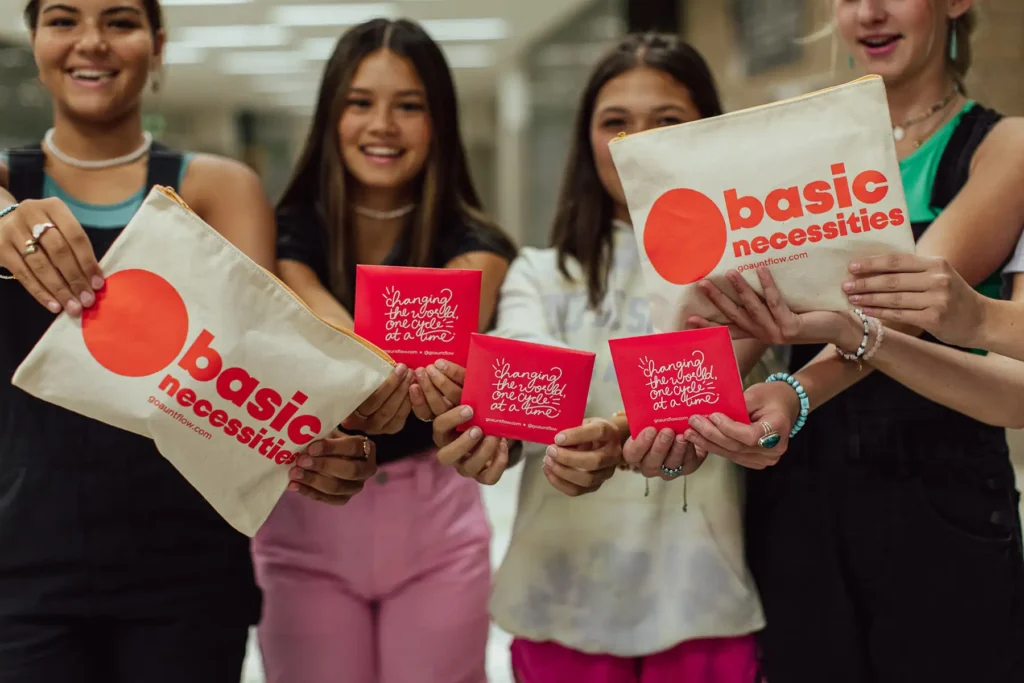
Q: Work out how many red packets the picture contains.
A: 3